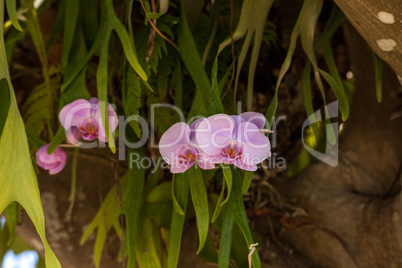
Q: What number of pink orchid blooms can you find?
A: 4